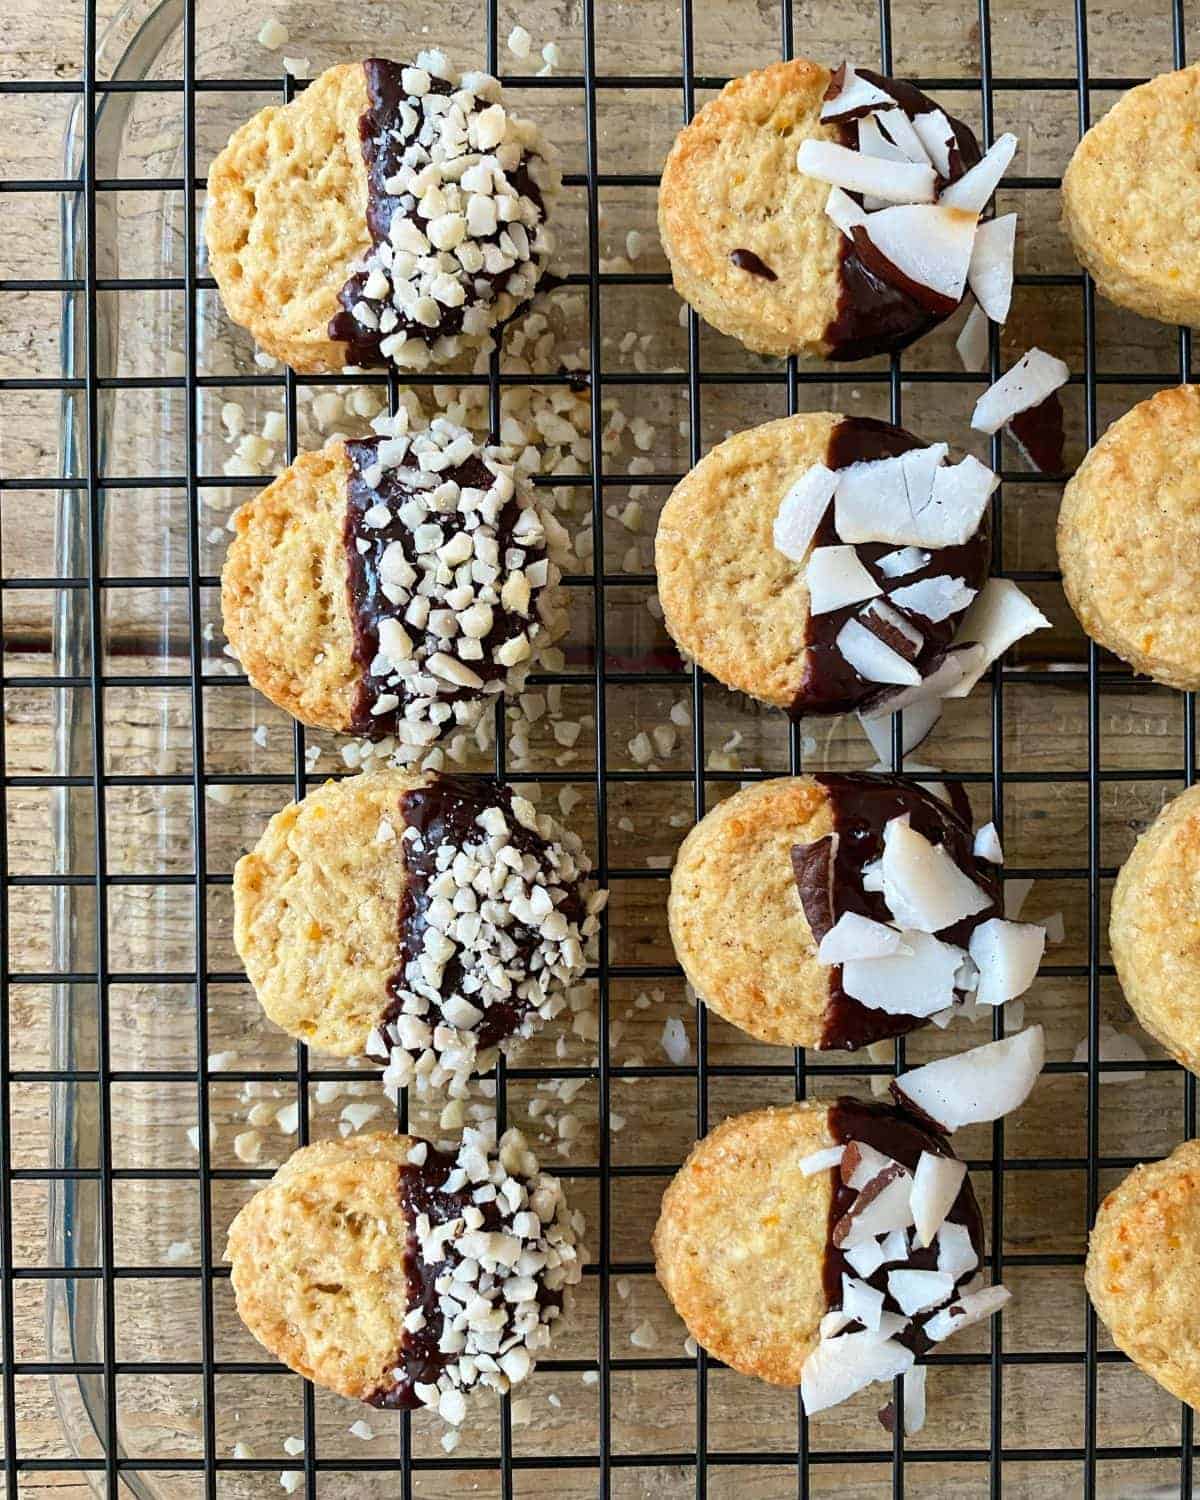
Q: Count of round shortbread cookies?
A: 12